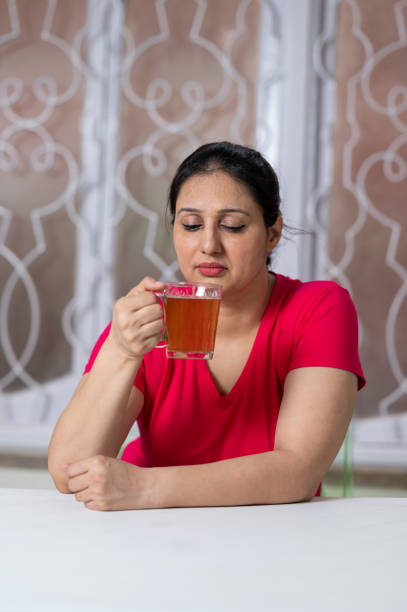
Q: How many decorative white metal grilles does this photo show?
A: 3